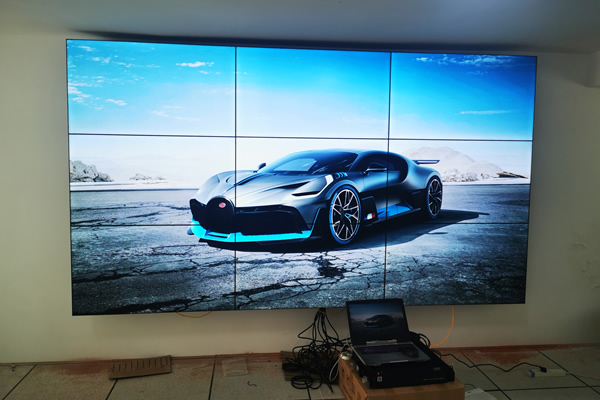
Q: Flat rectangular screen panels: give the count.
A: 9